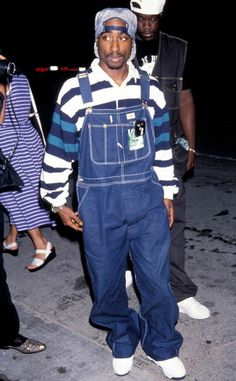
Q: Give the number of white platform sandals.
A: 2